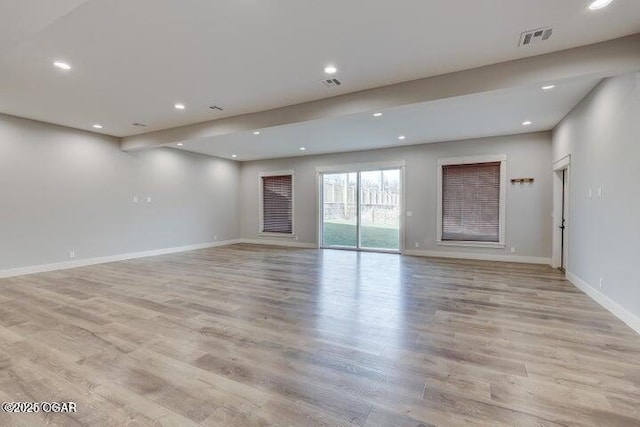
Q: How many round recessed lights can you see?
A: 13